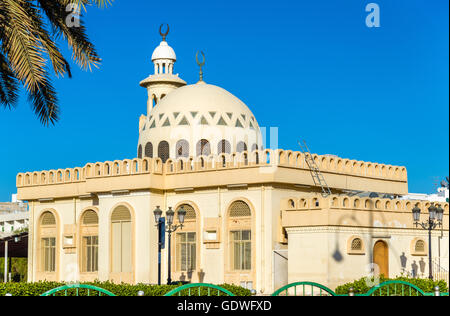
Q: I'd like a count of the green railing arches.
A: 4